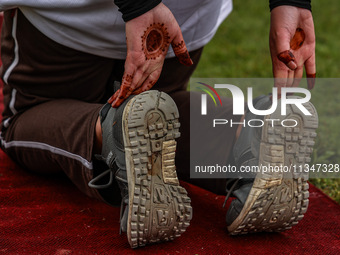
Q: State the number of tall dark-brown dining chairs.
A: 0